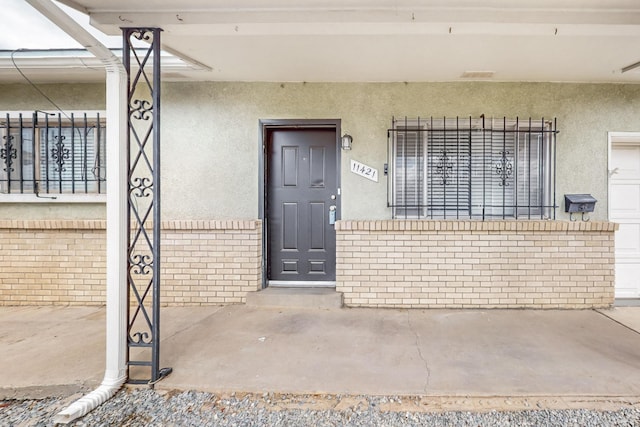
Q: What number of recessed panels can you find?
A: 6